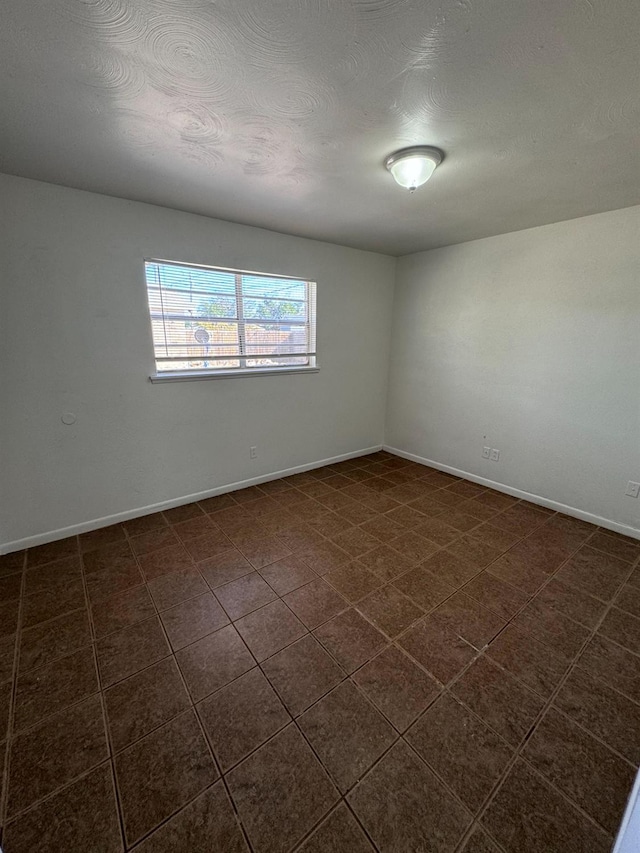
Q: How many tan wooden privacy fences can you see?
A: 1